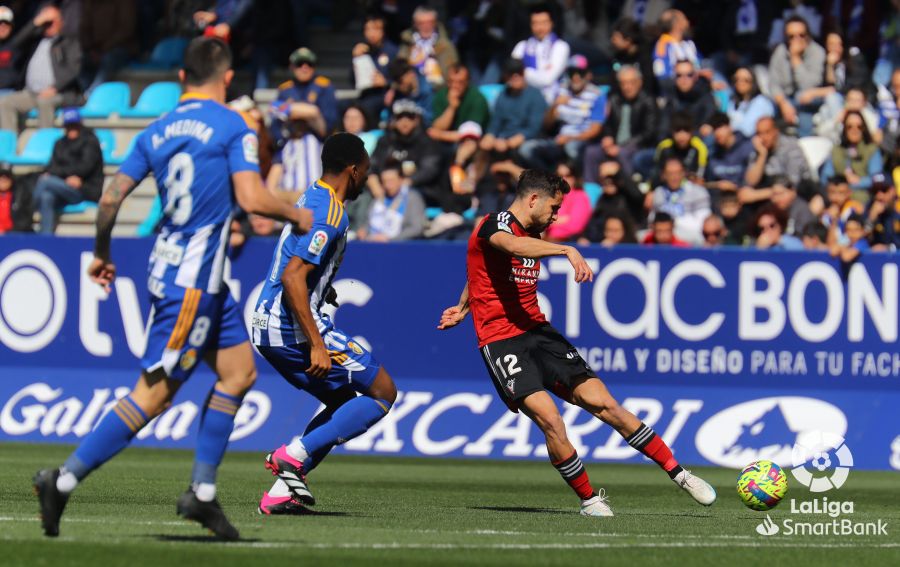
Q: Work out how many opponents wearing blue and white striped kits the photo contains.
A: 2